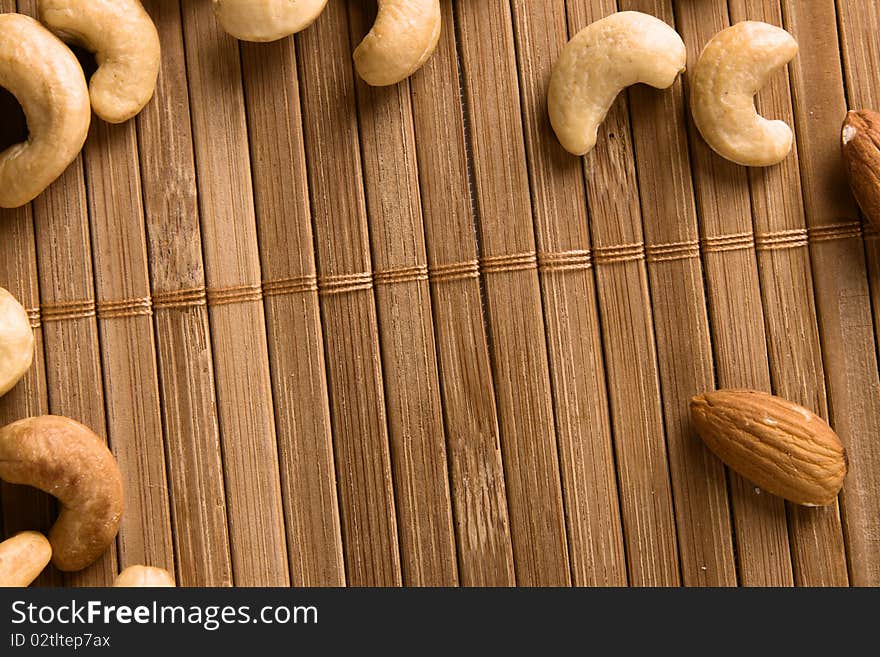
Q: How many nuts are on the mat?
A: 12